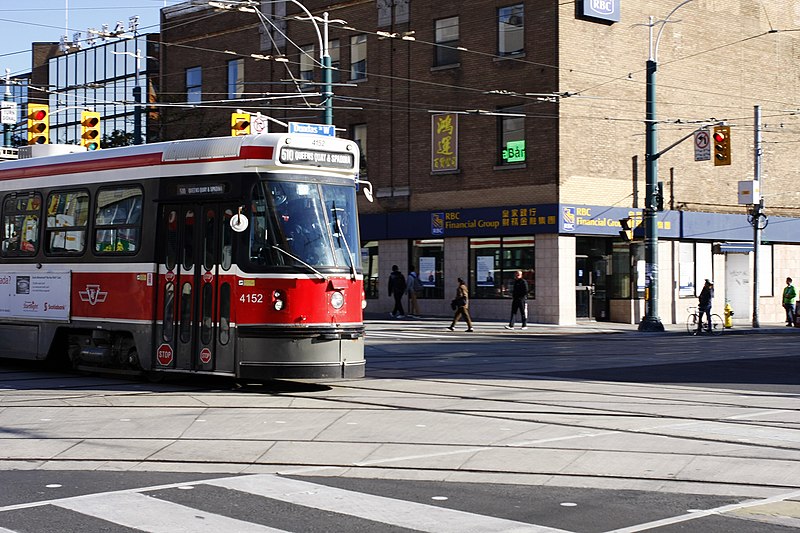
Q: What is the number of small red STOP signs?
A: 4